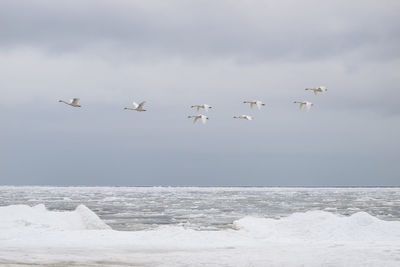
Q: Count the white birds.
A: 8